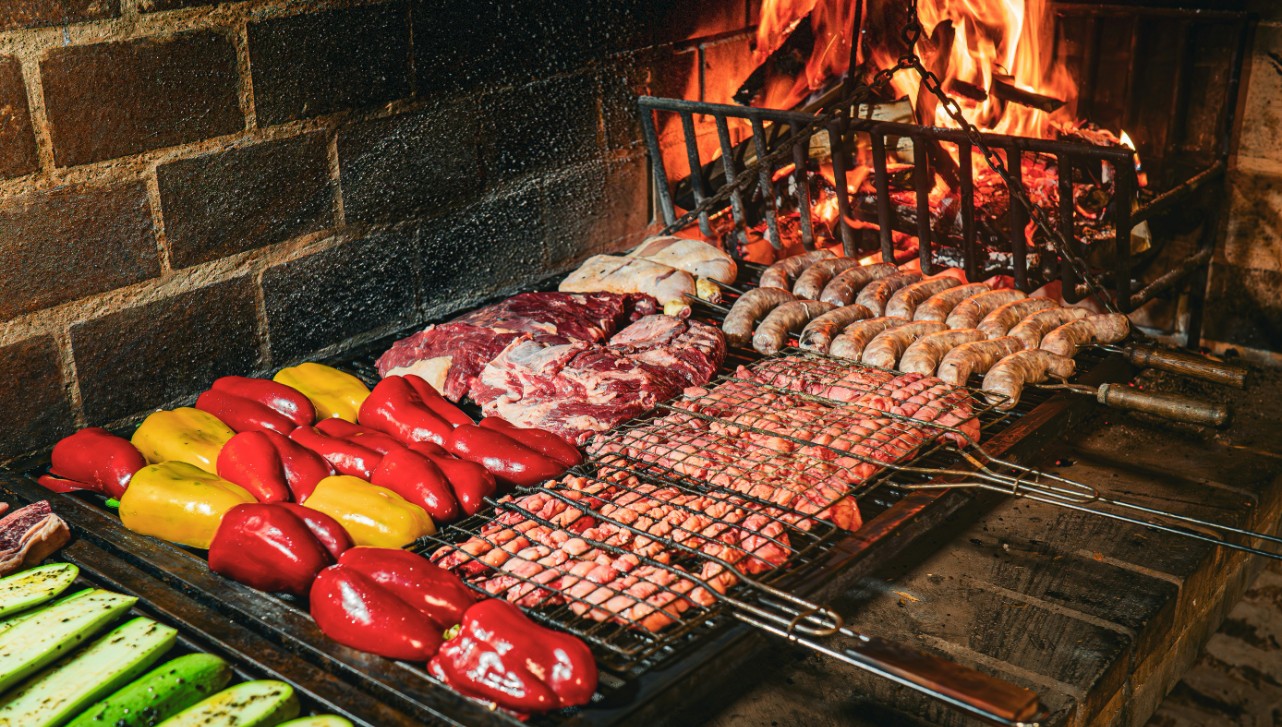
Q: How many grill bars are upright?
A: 12